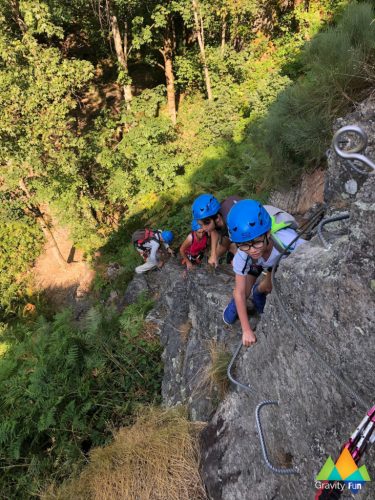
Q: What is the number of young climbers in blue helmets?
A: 4